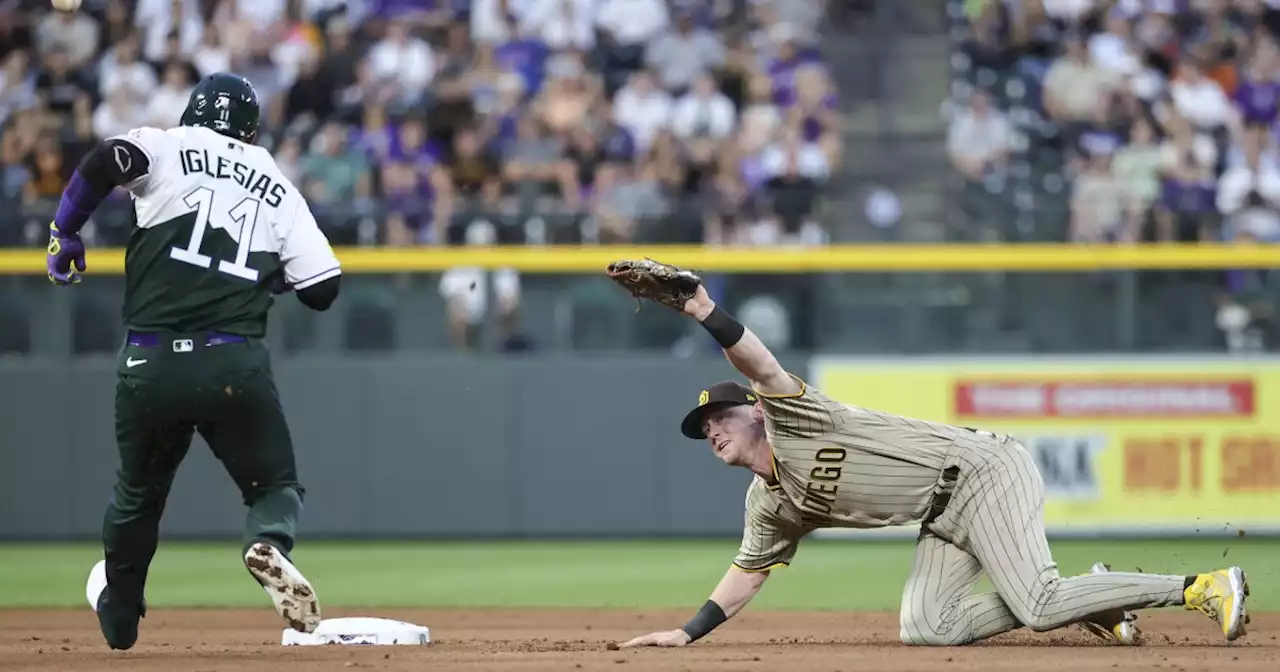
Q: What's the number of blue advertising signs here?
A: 0